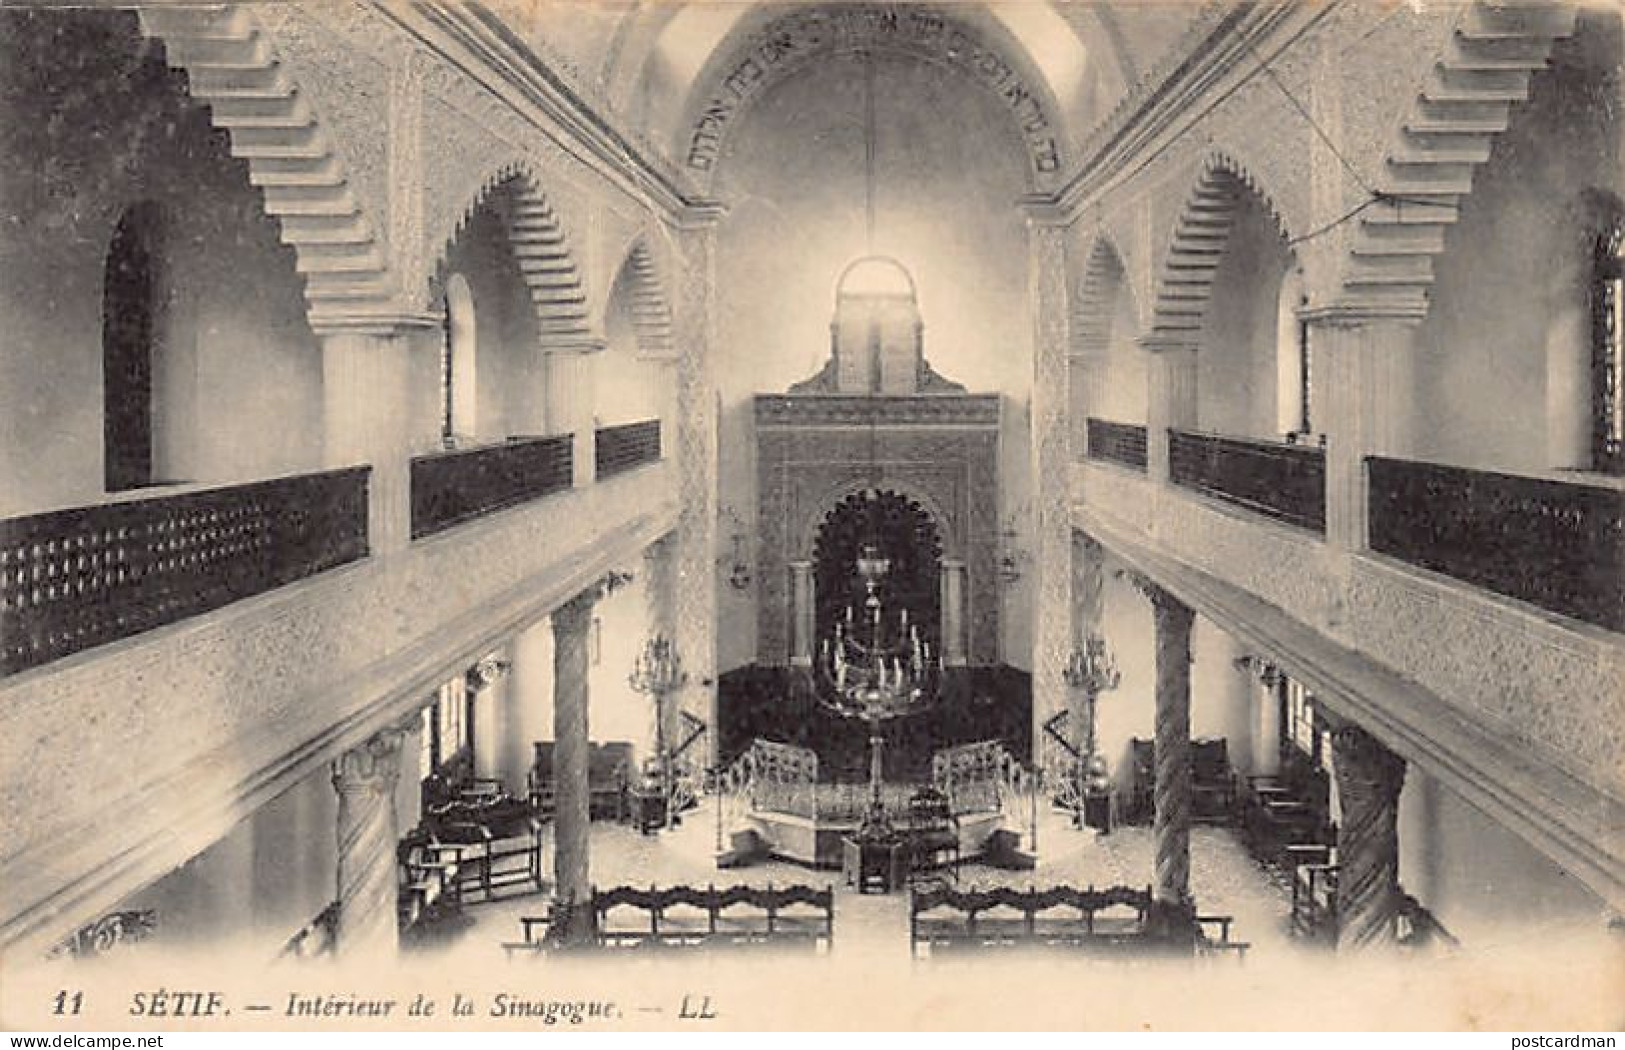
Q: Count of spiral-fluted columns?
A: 4